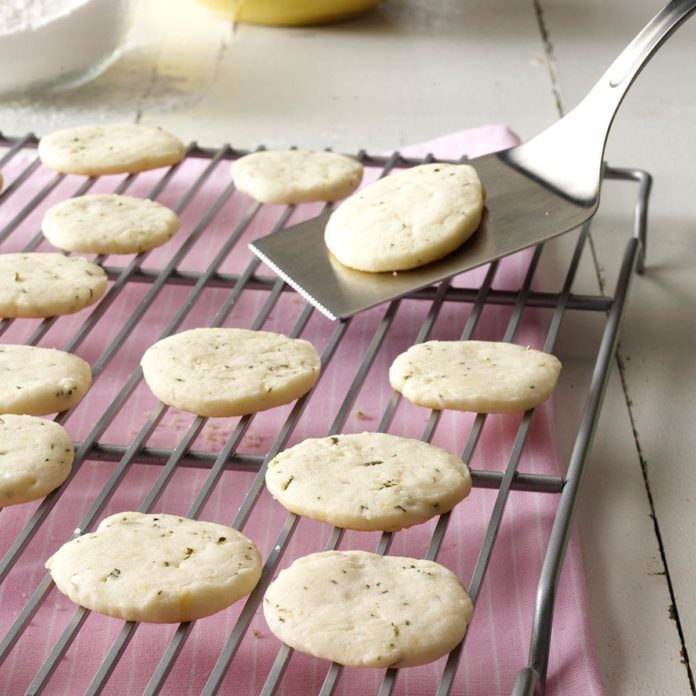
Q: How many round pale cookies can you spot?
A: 12